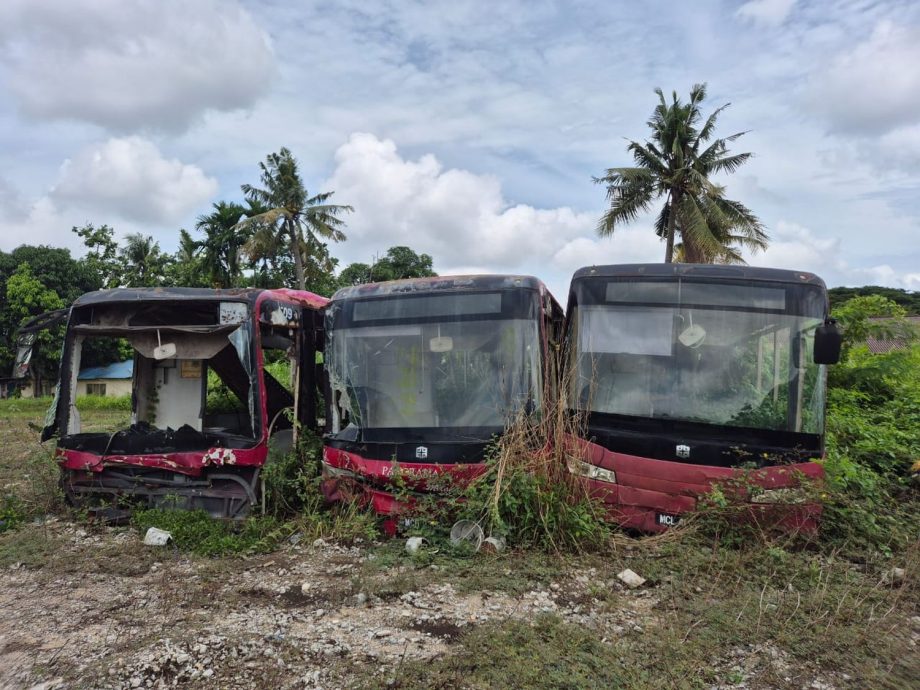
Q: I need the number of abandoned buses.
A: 3